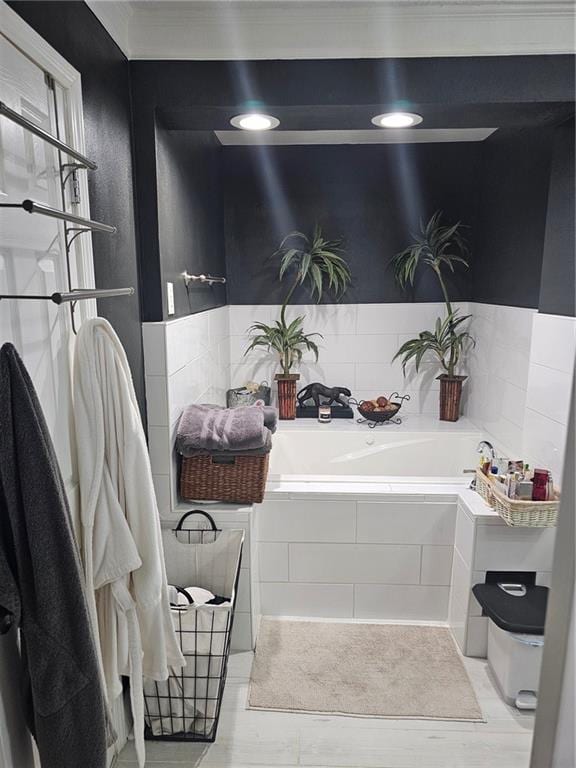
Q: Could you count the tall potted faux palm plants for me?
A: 2